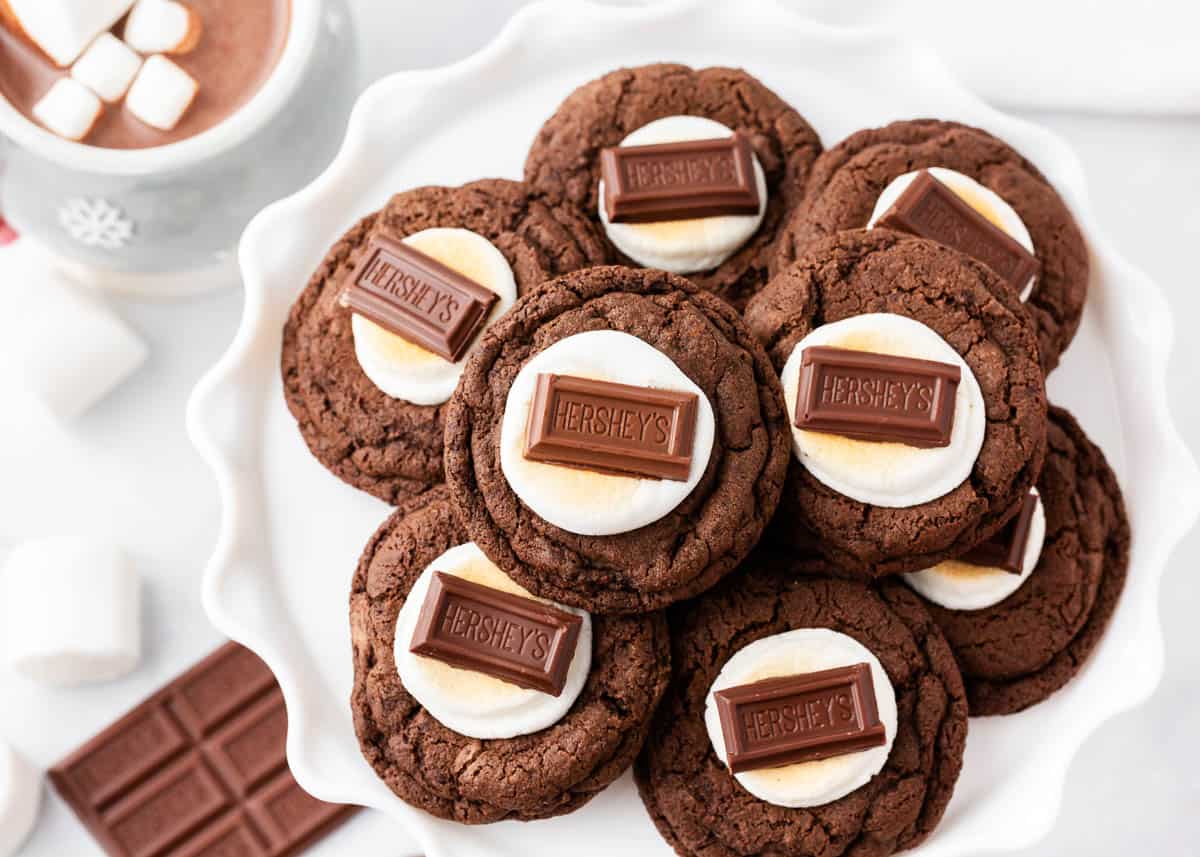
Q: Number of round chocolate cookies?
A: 8